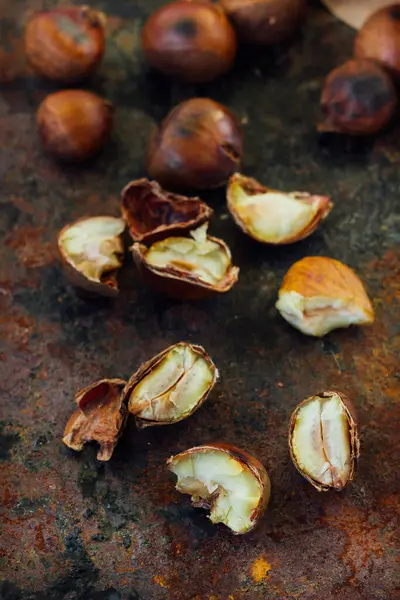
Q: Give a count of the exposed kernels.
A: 7